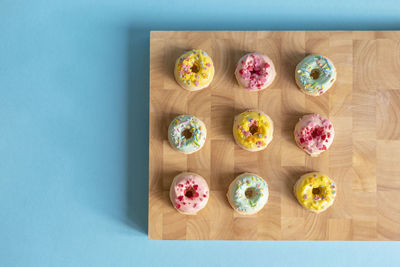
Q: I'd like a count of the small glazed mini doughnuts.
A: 9